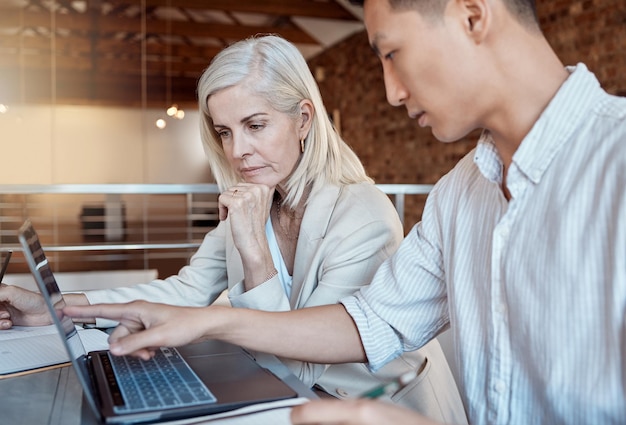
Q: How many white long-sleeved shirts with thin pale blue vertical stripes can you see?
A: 1